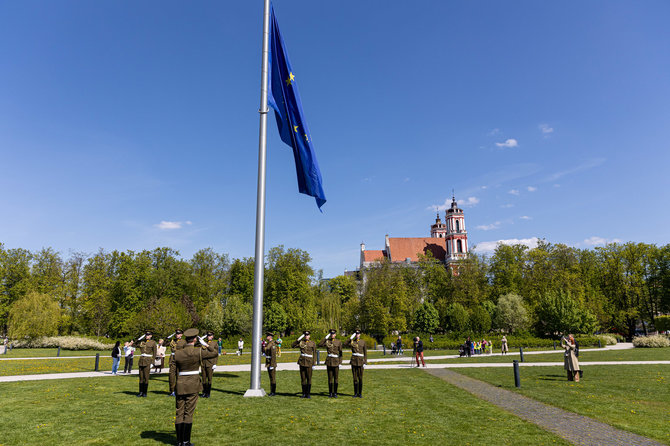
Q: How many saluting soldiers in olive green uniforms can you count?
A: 7